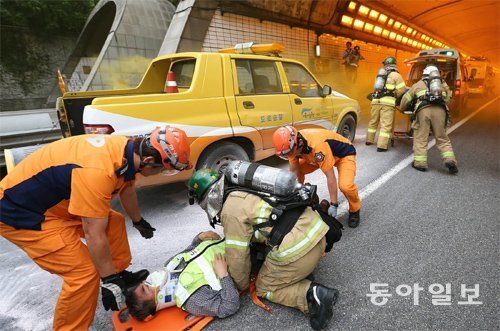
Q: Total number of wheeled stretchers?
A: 1